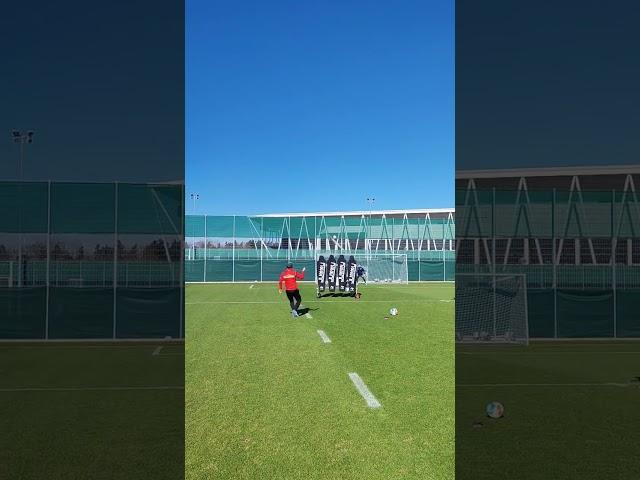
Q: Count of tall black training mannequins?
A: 4